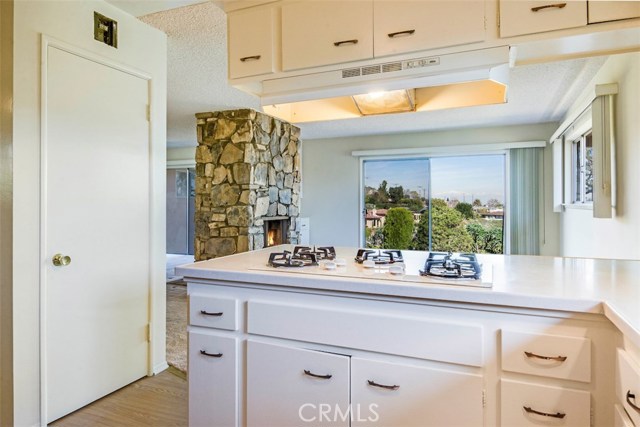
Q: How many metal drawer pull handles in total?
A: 11